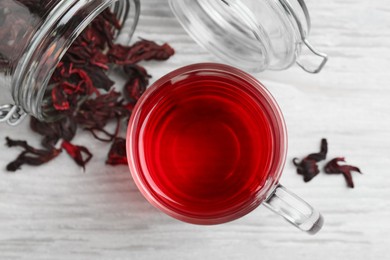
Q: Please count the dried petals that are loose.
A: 2